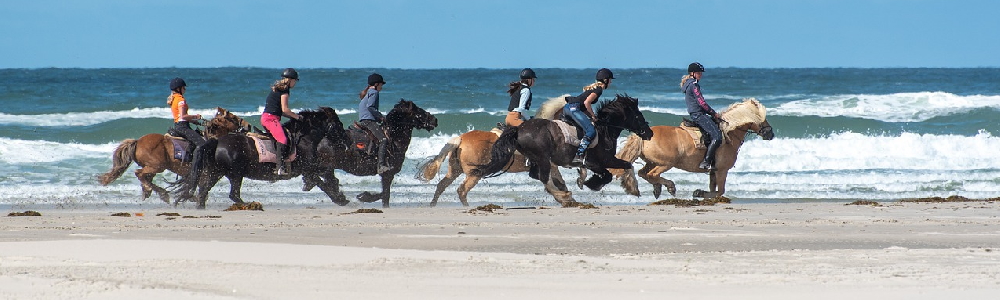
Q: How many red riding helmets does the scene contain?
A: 0